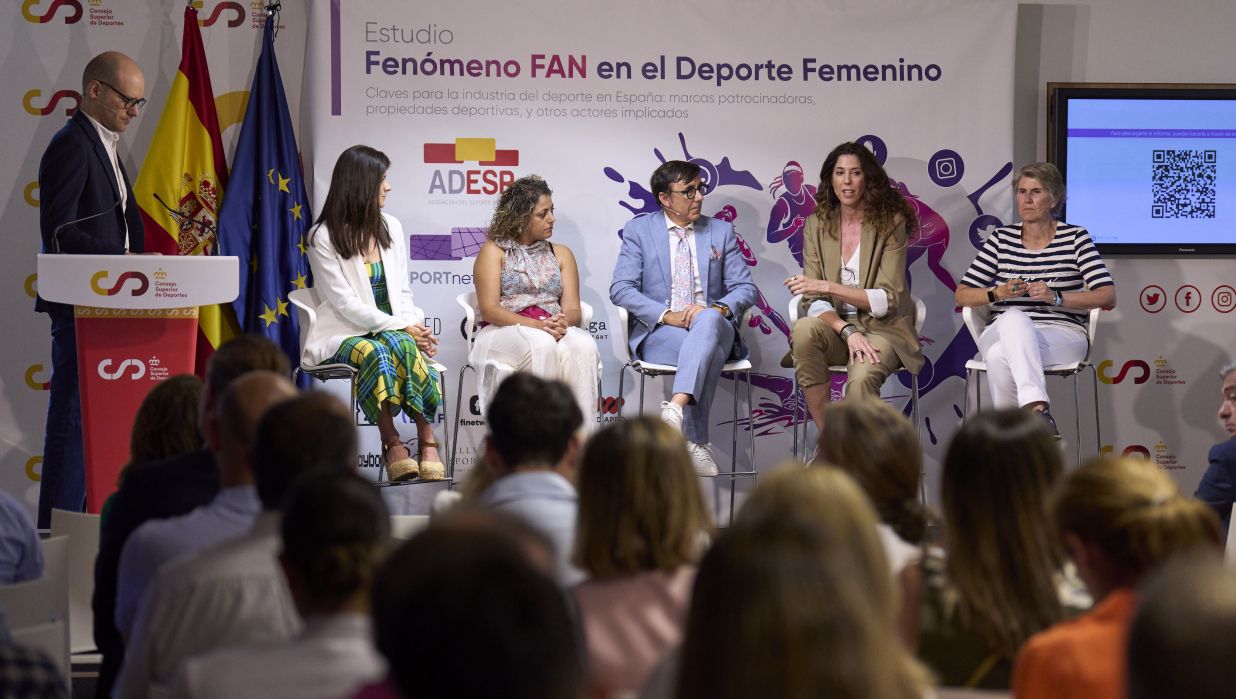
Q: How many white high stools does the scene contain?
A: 5